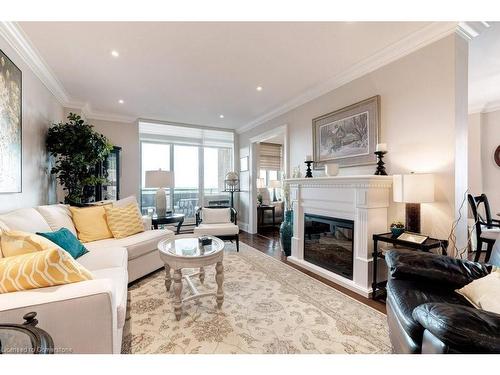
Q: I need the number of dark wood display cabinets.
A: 1